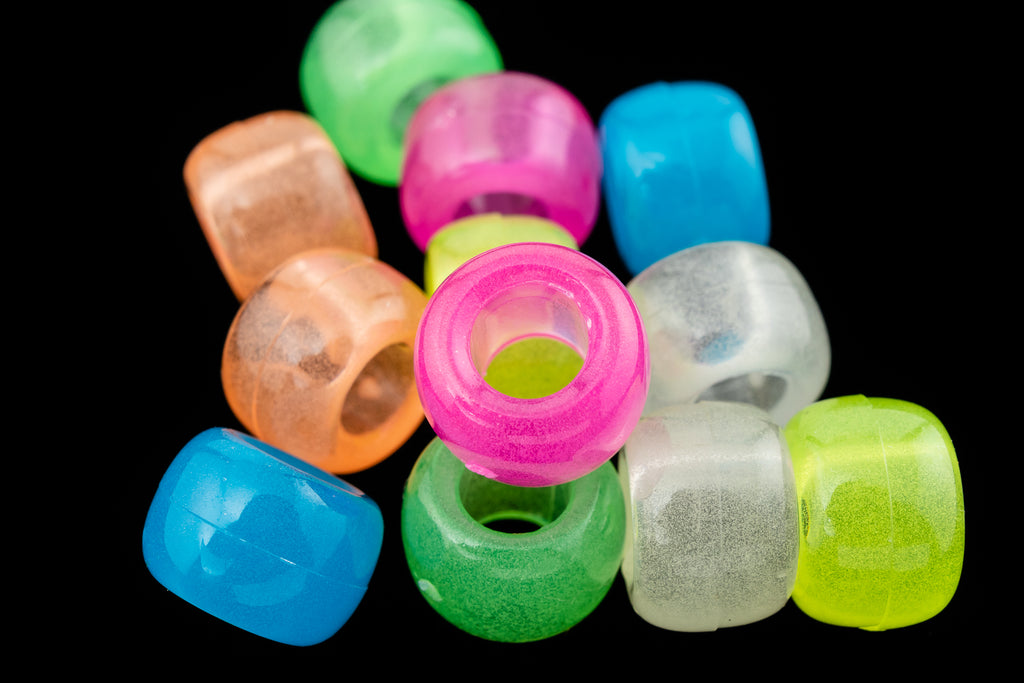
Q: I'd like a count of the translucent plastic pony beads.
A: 12